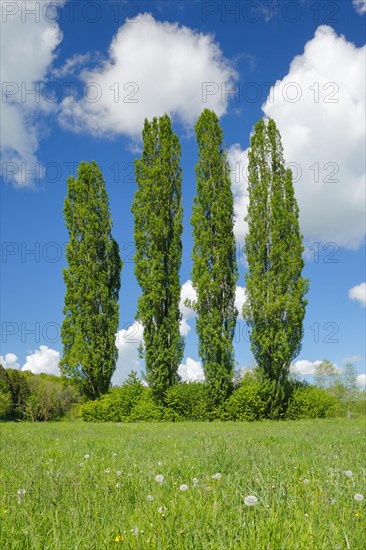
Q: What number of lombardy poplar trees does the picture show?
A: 4